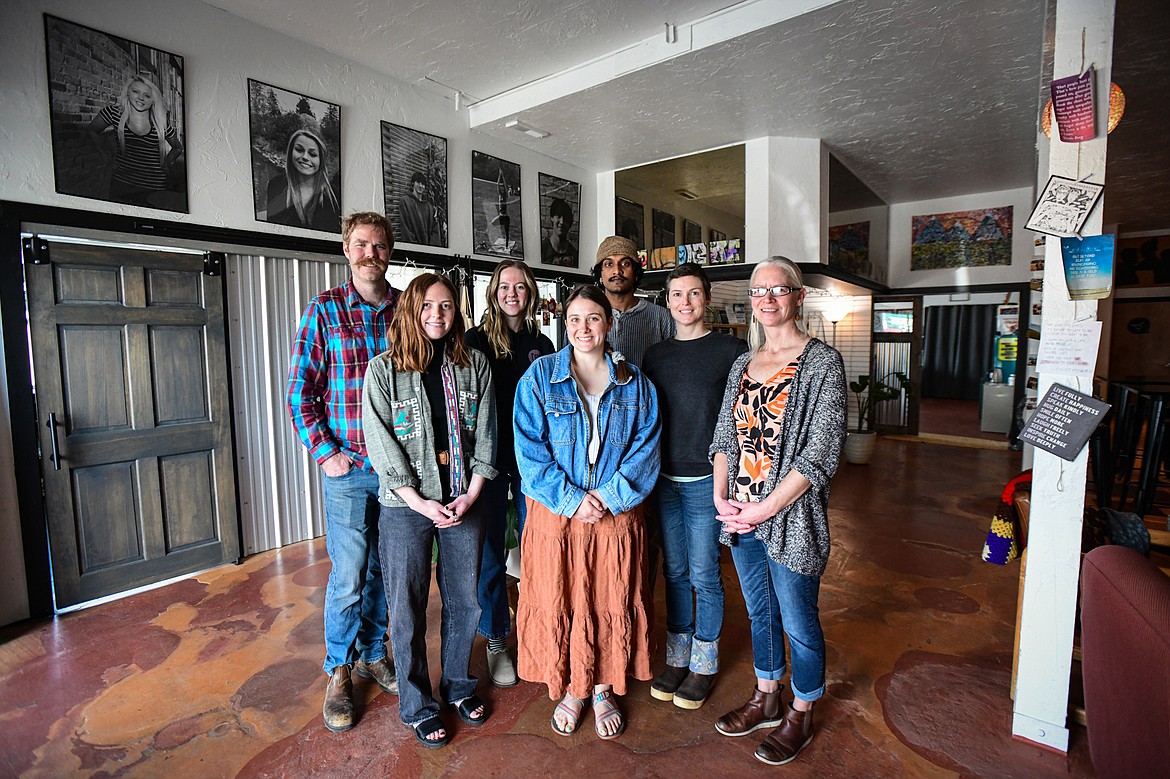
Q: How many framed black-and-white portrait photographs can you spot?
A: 5